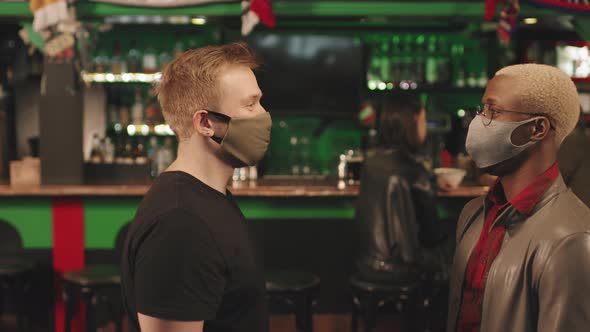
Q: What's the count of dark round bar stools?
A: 4